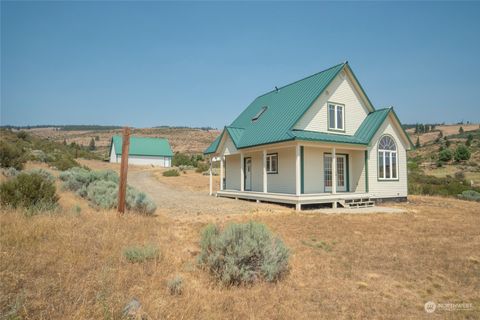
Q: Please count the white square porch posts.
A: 6